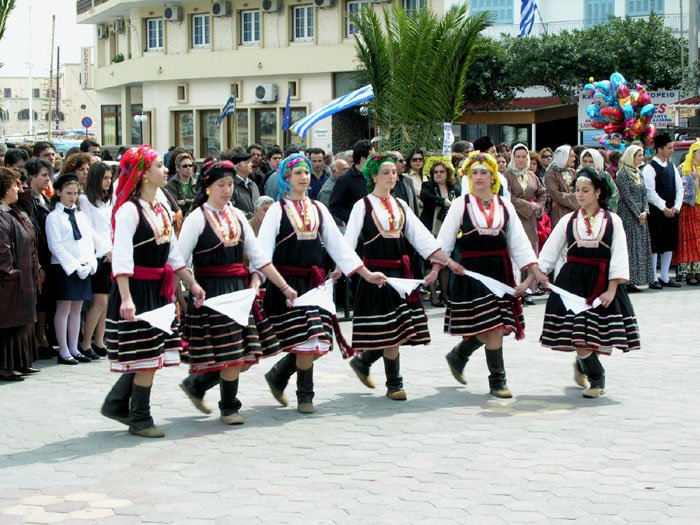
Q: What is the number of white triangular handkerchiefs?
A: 6